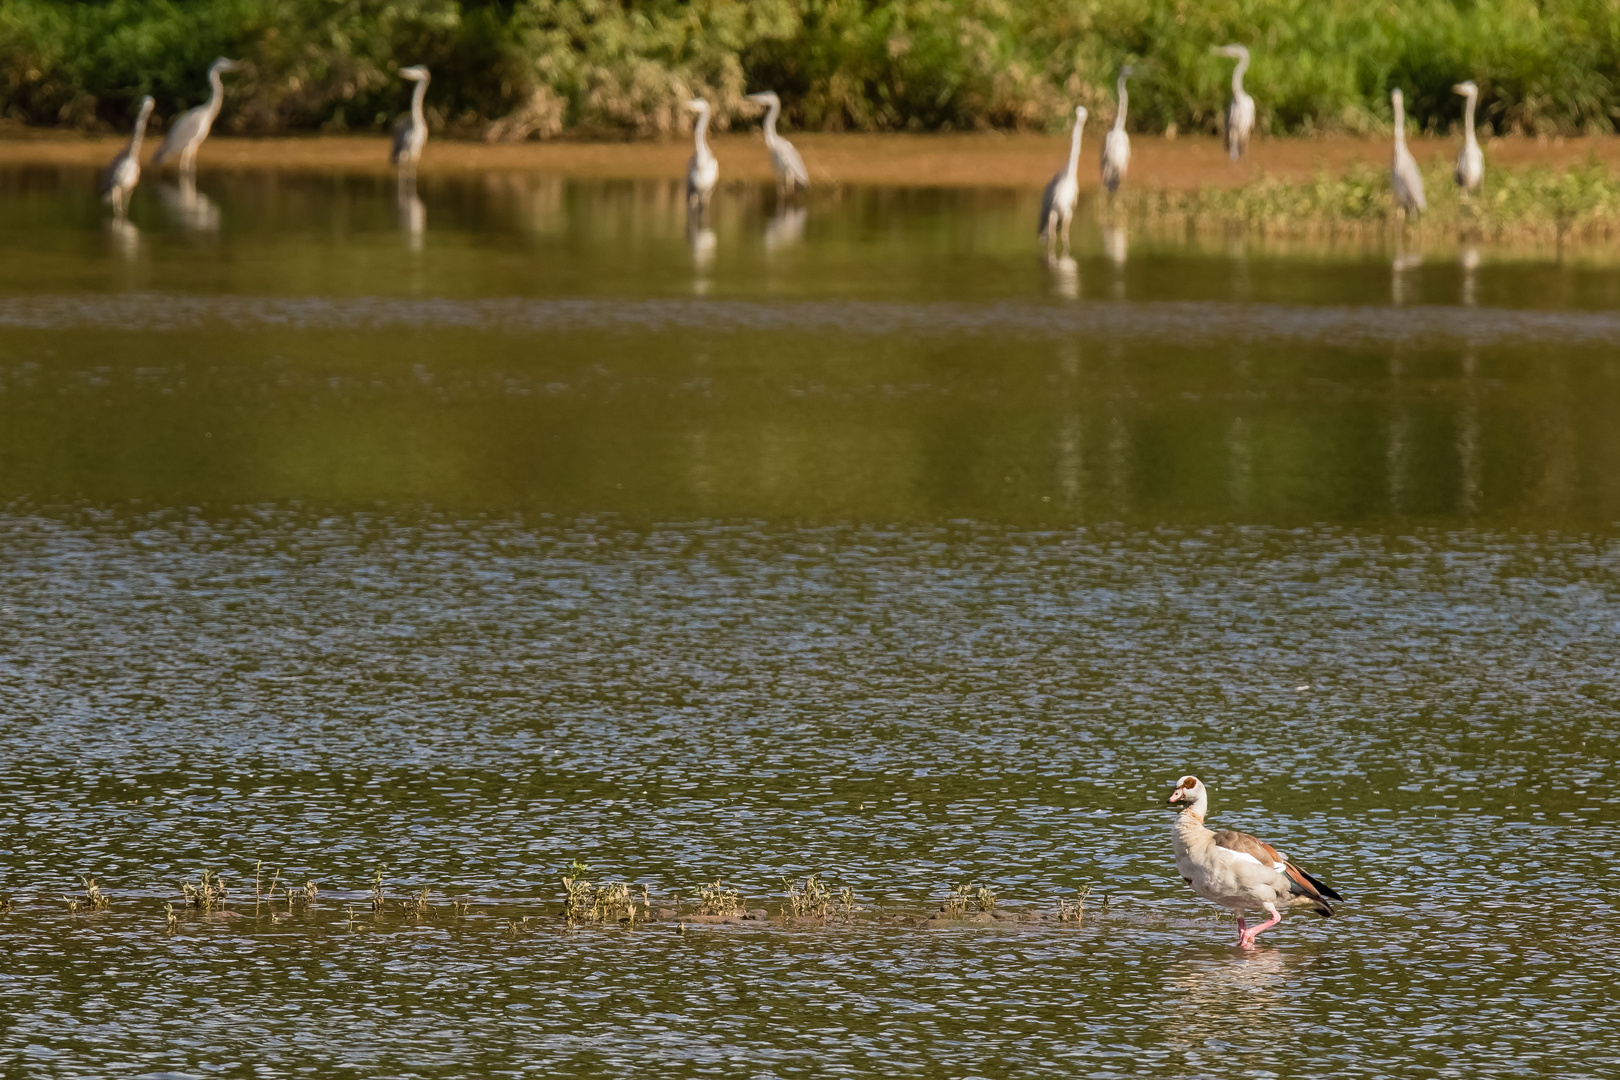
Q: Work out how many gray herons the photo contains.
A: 10